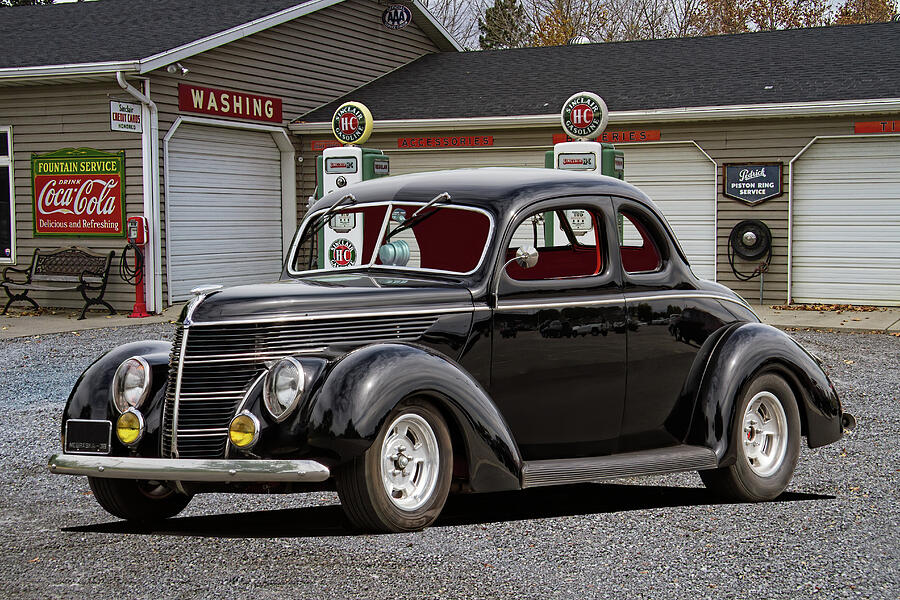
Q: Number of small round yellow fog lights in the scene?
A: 2